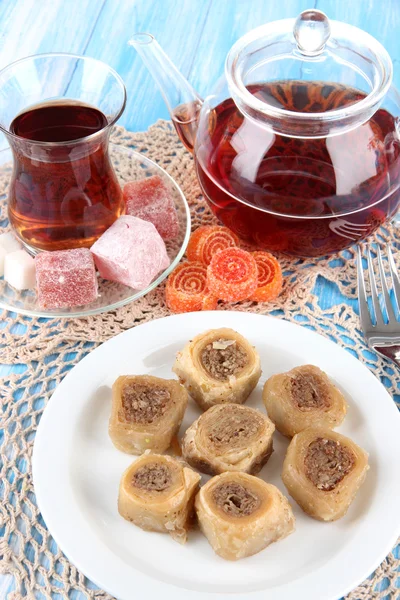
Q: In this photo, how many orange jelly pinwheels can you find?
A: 4